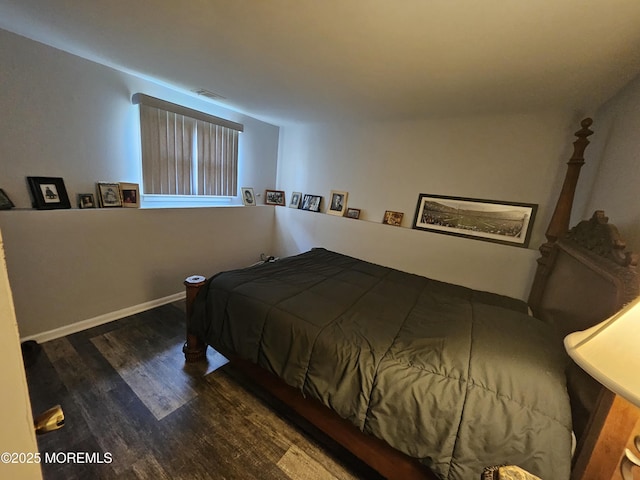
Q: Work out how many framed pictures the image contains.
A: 13